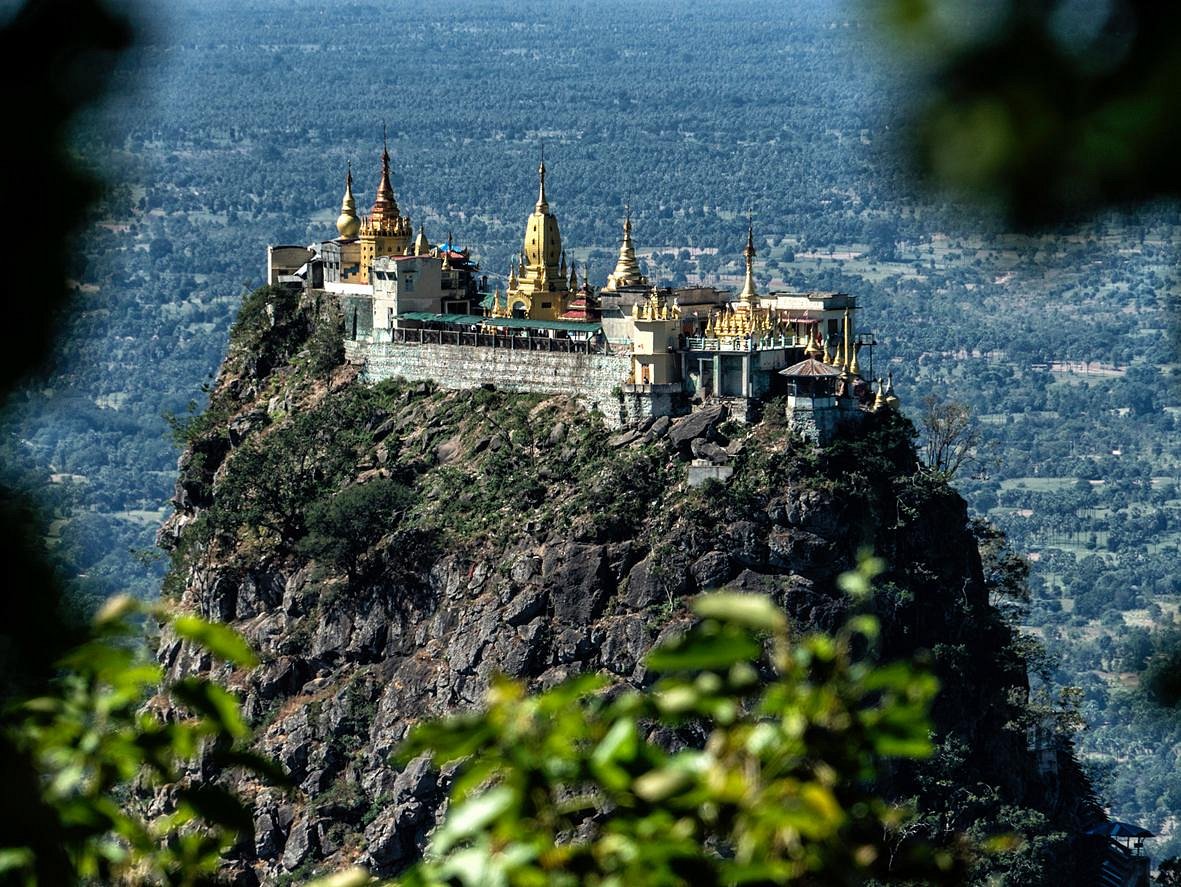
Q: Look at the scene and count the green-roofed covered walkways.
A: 1